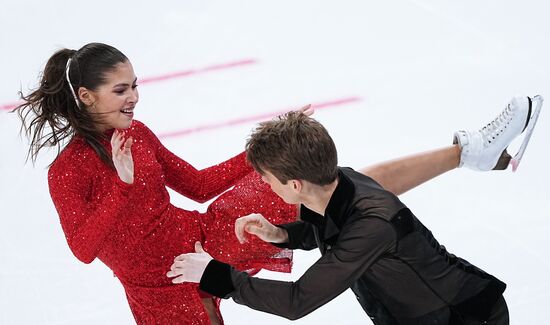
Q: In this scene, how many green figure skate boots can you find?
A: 0